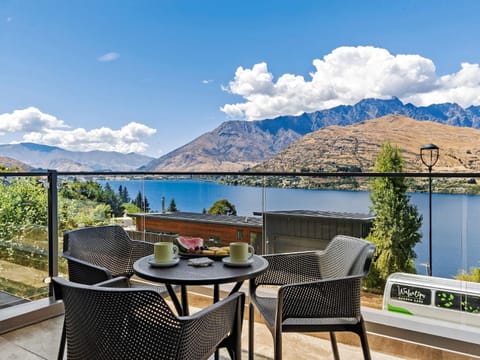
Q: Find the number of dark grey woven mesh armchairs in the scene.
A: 3